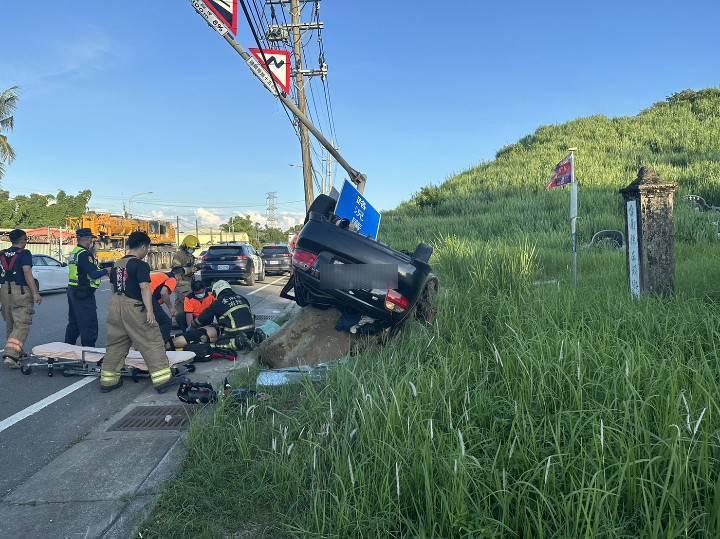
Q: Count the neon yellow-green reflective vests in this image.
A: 1